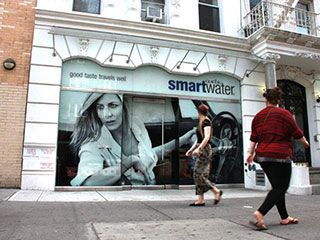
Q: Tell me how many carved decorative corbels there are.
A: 3